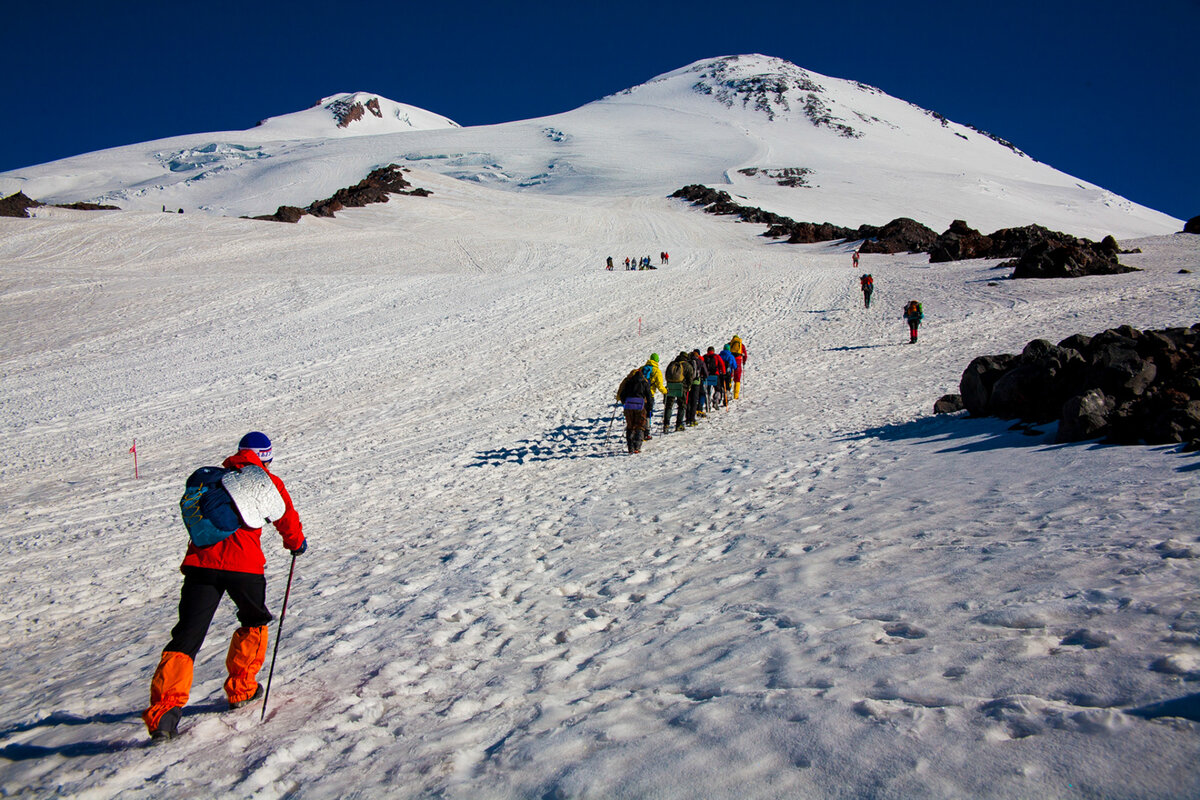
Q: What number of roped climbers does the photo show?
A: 0